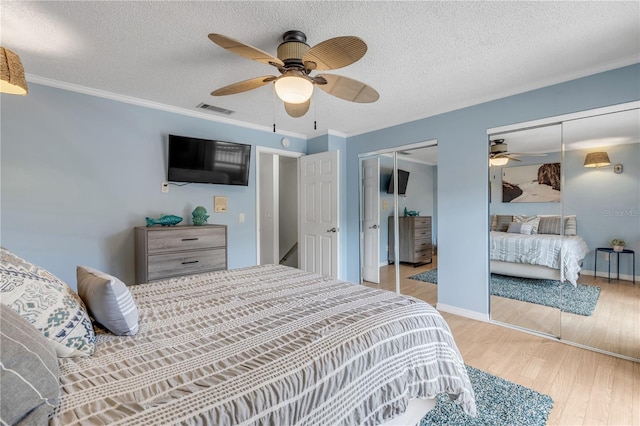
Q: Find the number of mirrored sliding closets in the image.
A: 2